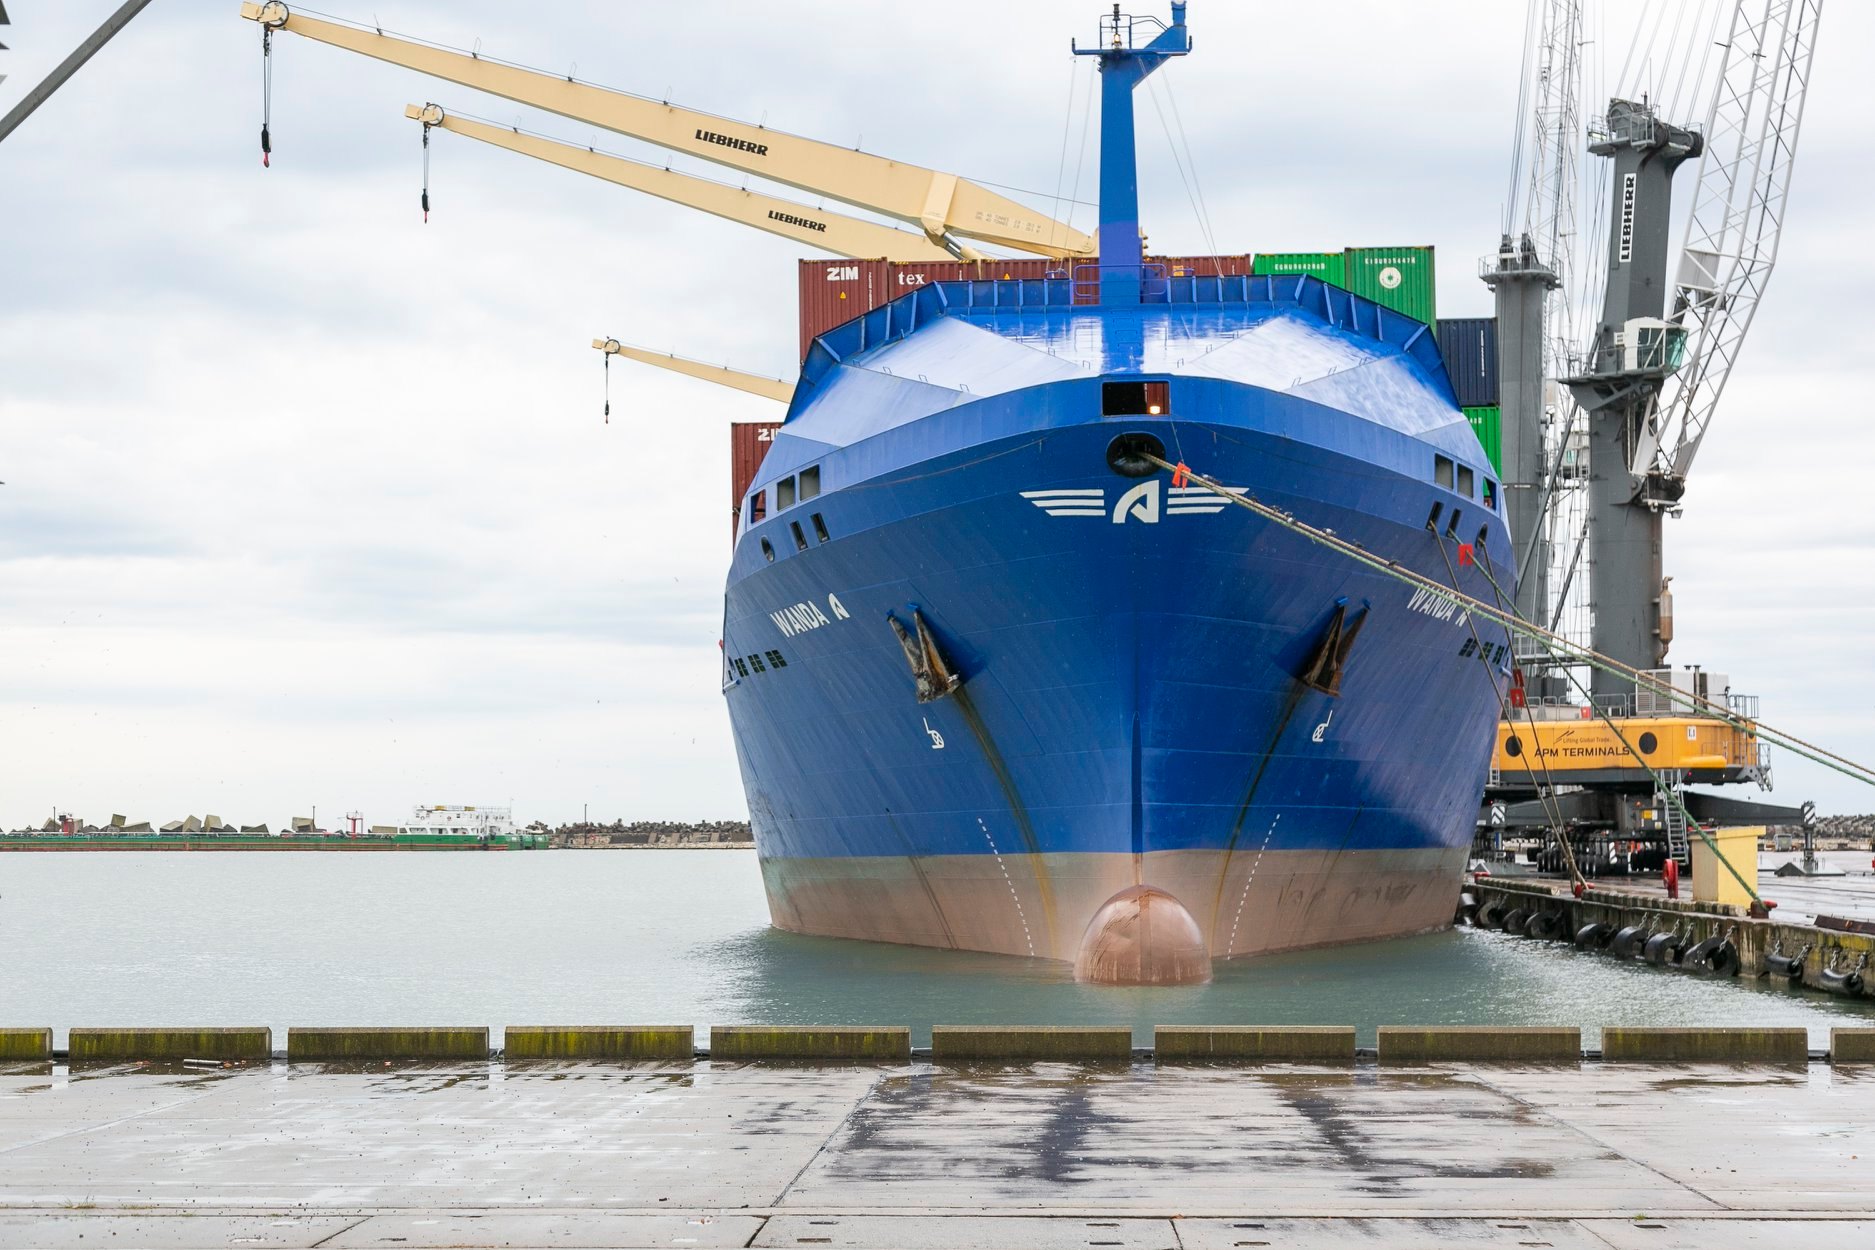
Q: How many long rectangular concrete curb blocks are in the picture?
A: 10